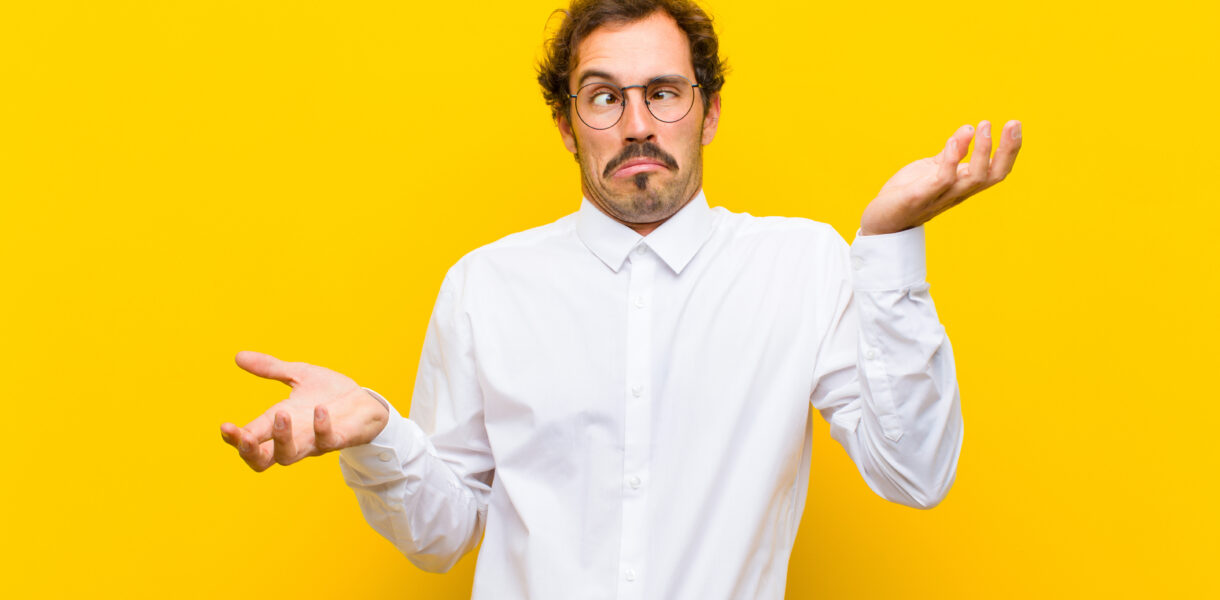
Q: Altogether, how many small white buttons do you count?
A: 8